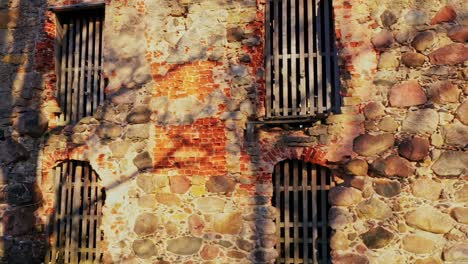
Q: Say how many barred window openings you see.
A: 4